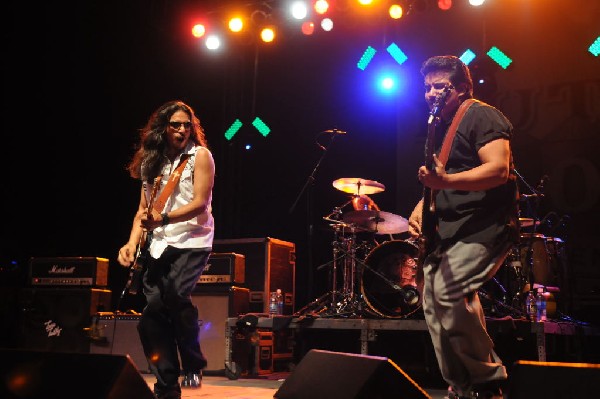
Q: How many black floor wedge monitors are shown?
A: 3